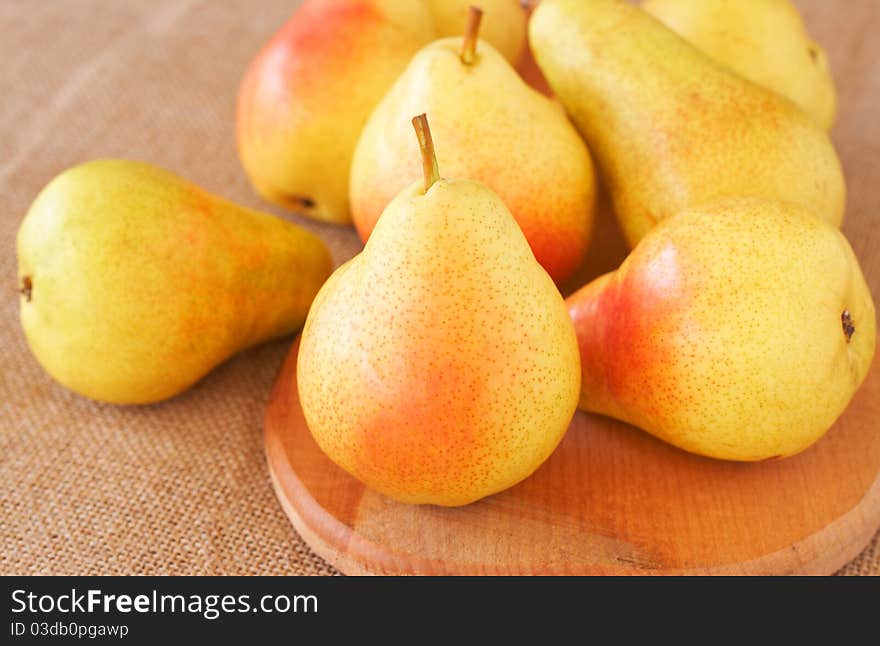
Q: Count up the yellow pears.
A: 8